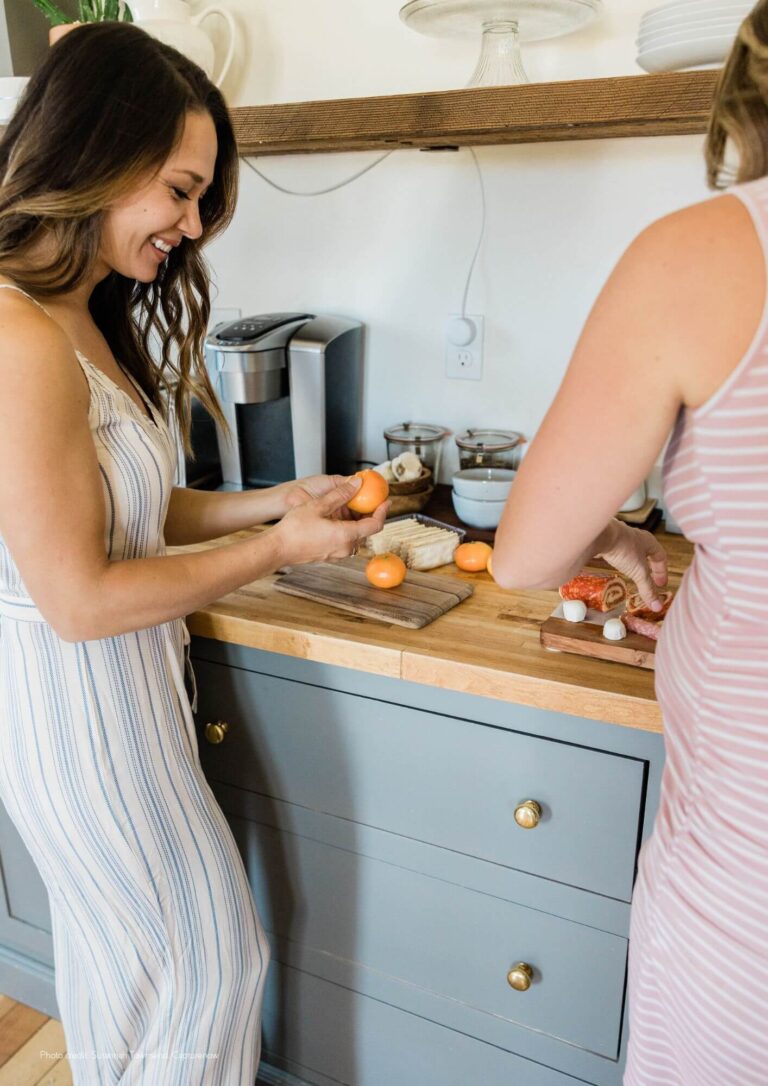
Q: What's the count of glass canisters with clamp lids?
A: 2